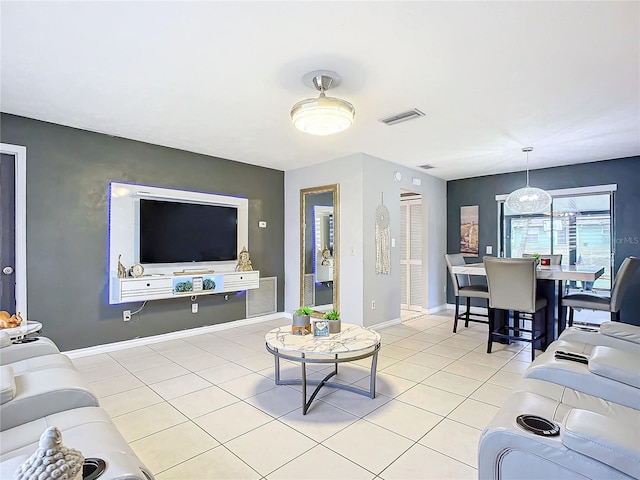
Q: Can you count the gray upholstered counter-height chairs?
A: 4